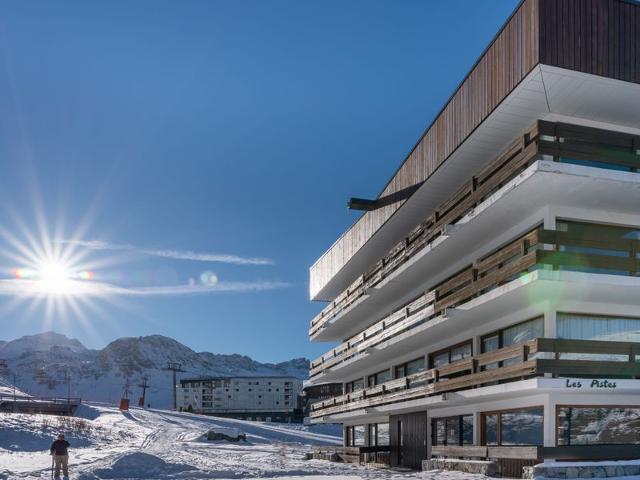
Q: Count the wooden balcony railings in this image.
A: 3